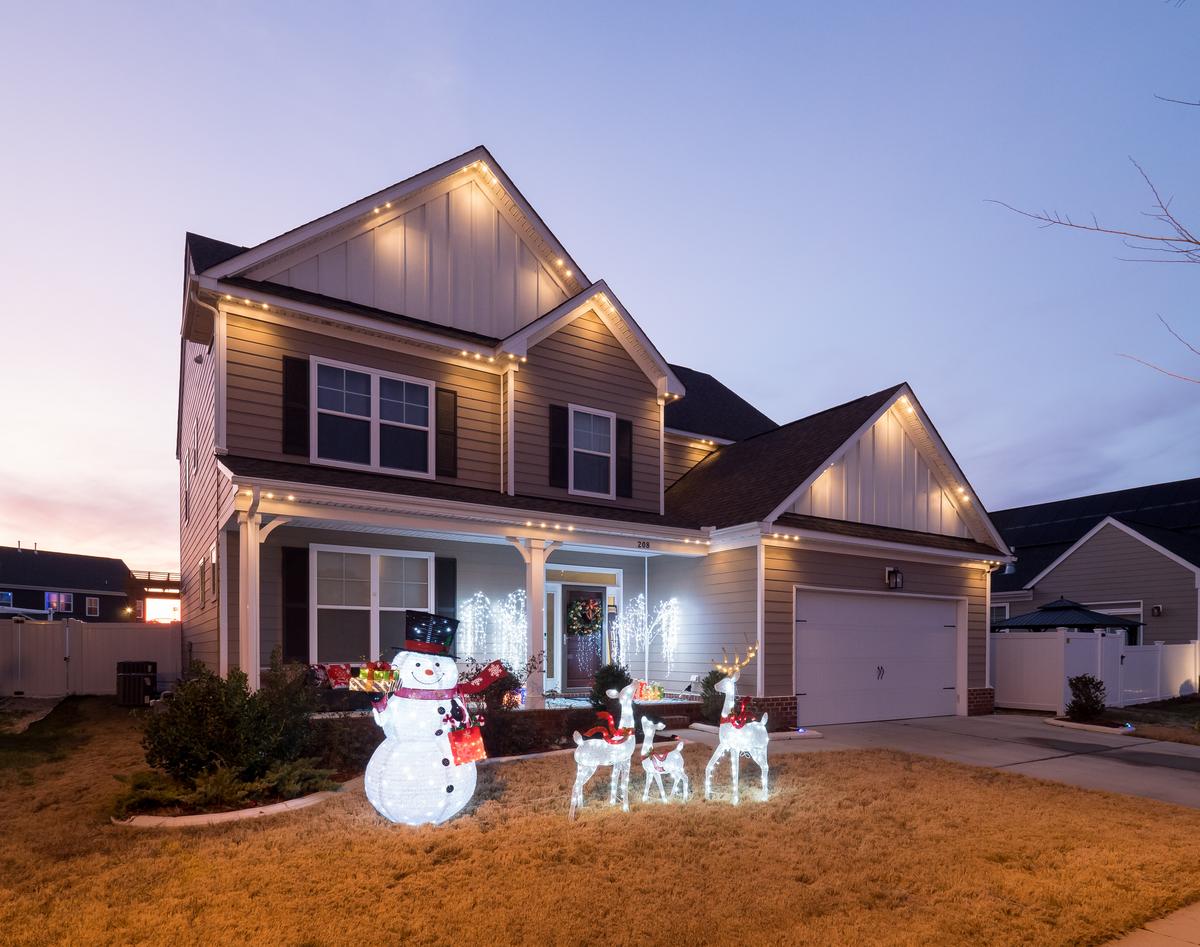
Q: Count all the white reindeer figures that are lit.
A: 3